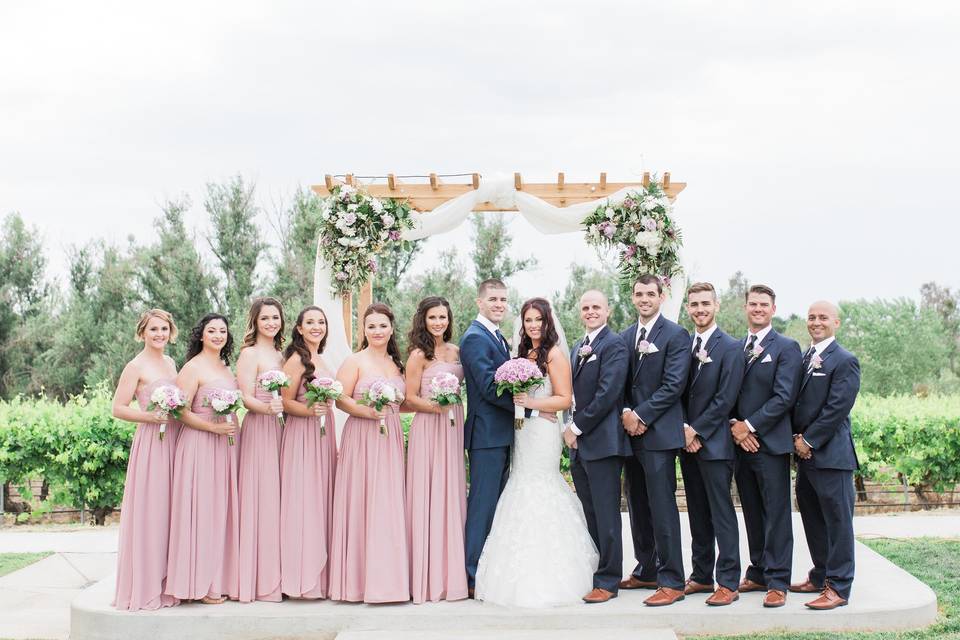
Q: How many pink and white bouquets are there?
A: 6